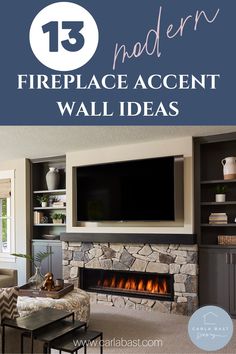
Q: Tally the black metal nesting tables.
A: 3